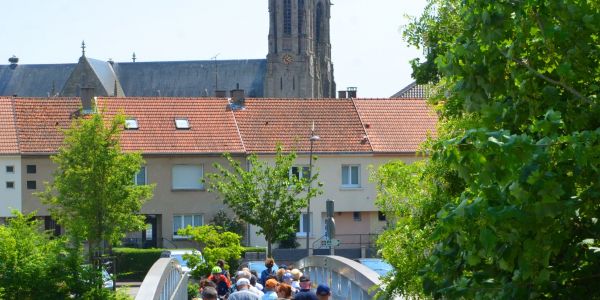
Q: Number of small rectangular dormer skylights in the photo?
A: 2